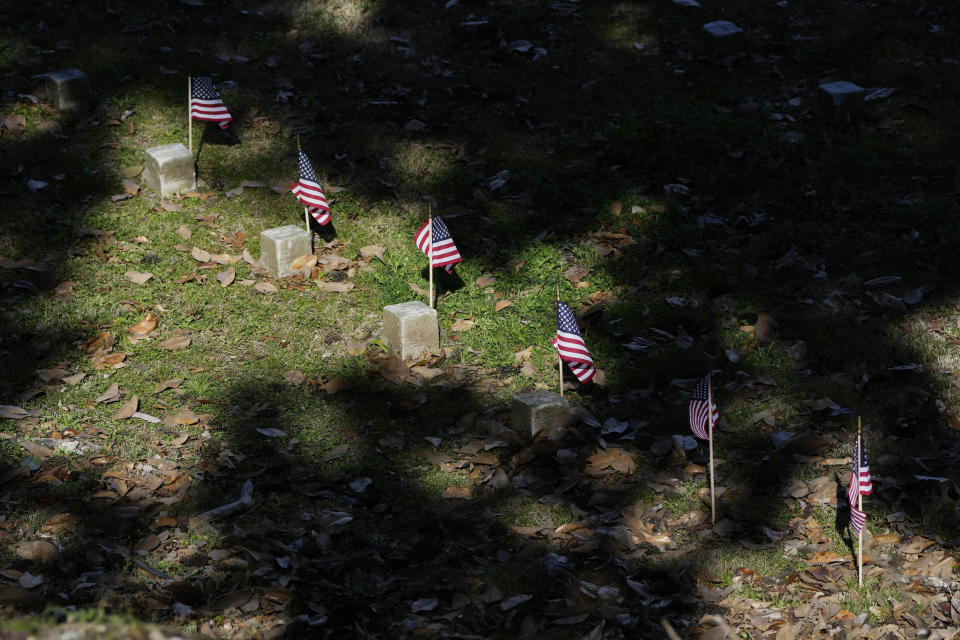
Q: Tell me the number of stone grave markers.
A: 7